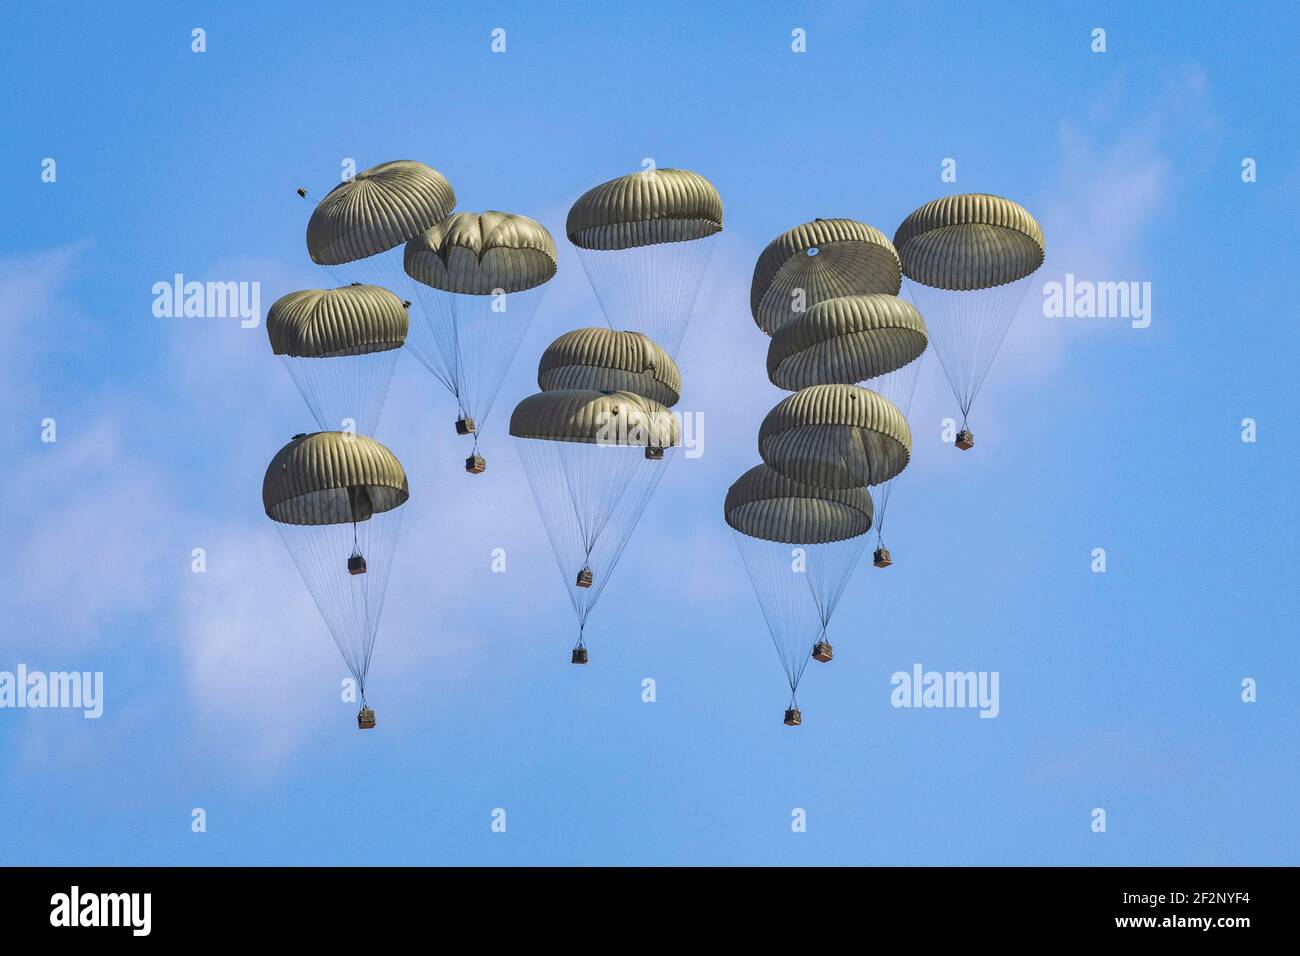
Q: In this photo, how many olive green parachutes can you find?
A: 12